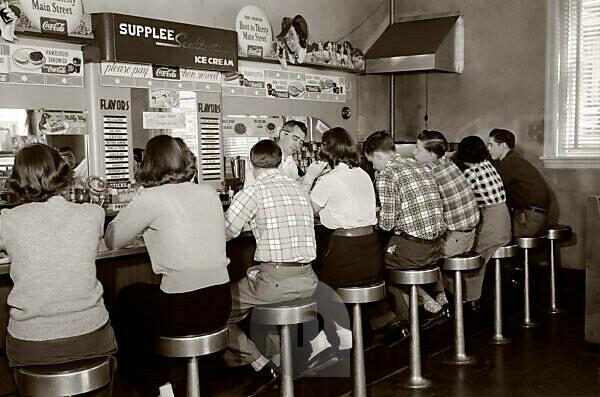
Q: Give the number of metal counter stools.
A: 9